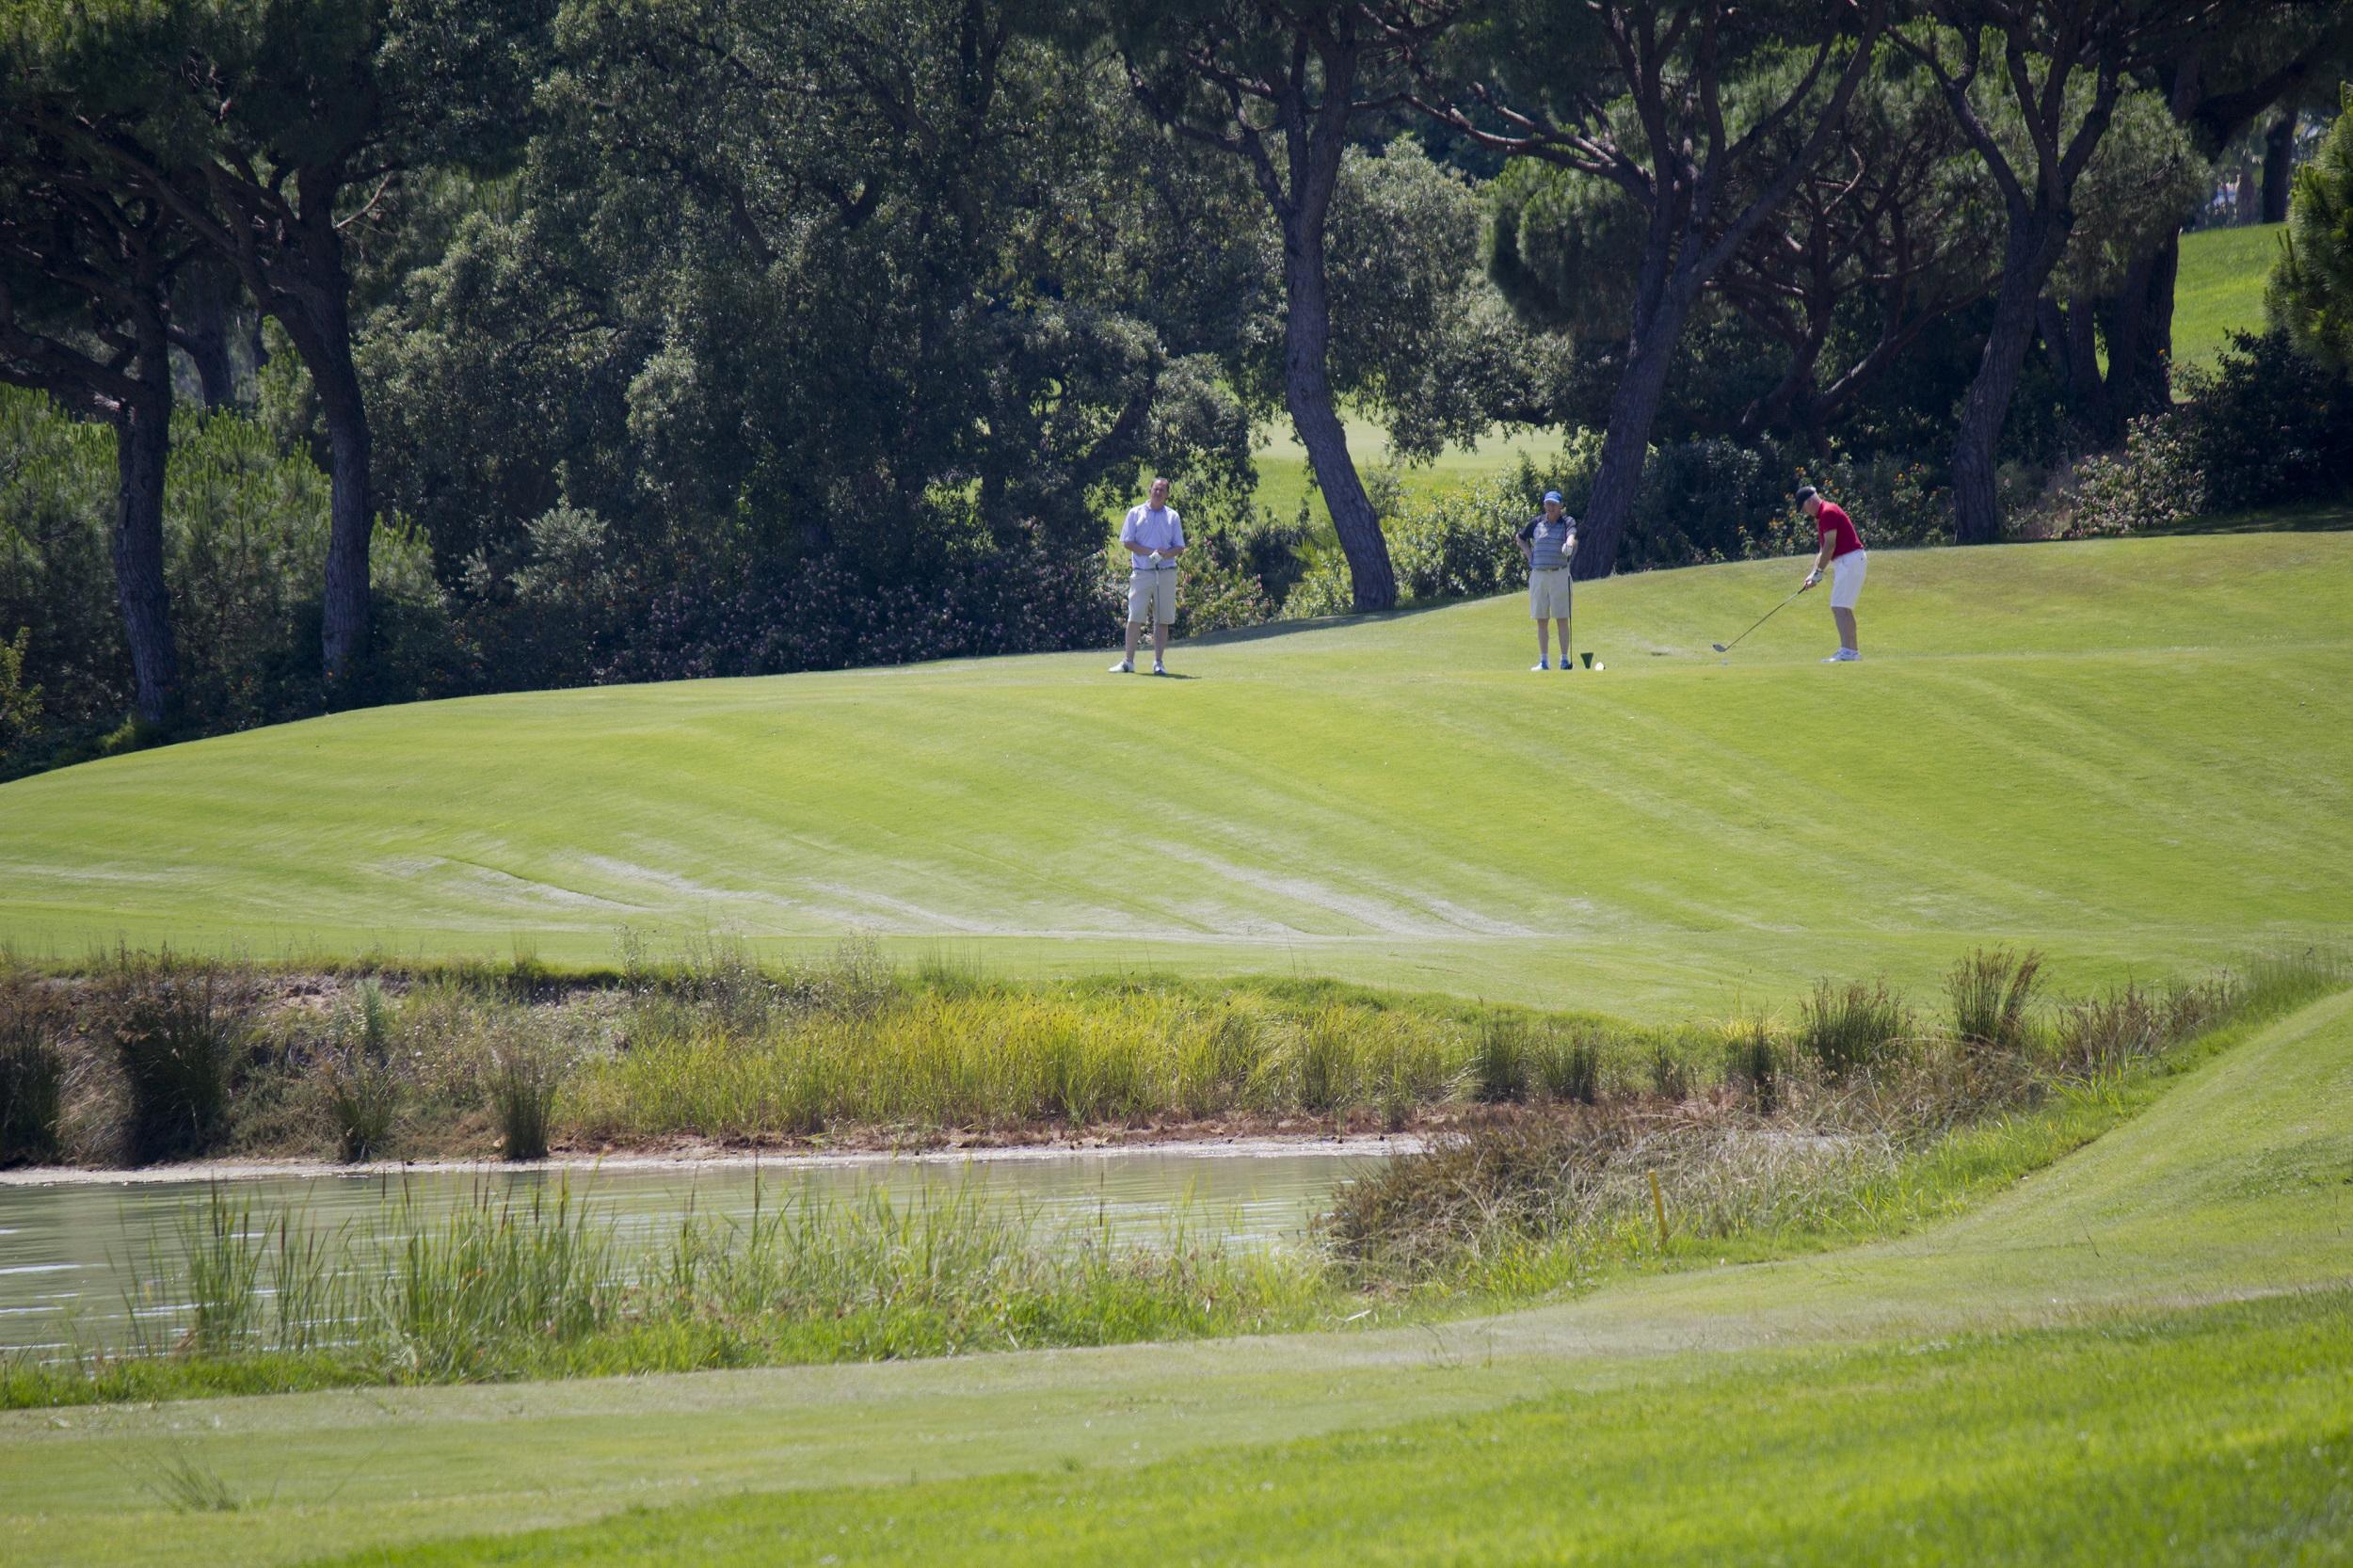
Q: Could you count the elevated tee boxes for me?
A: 1